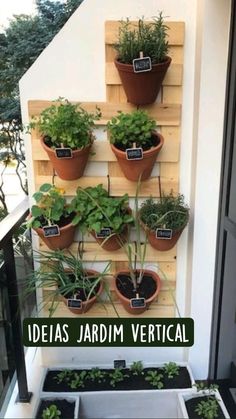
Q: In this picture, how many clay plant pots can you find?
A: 8